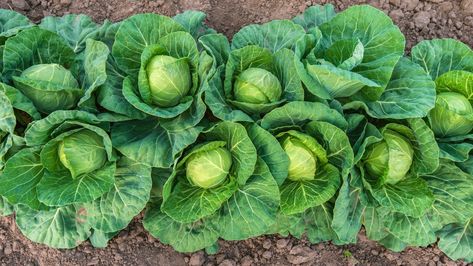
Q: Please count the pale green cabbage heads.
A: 8